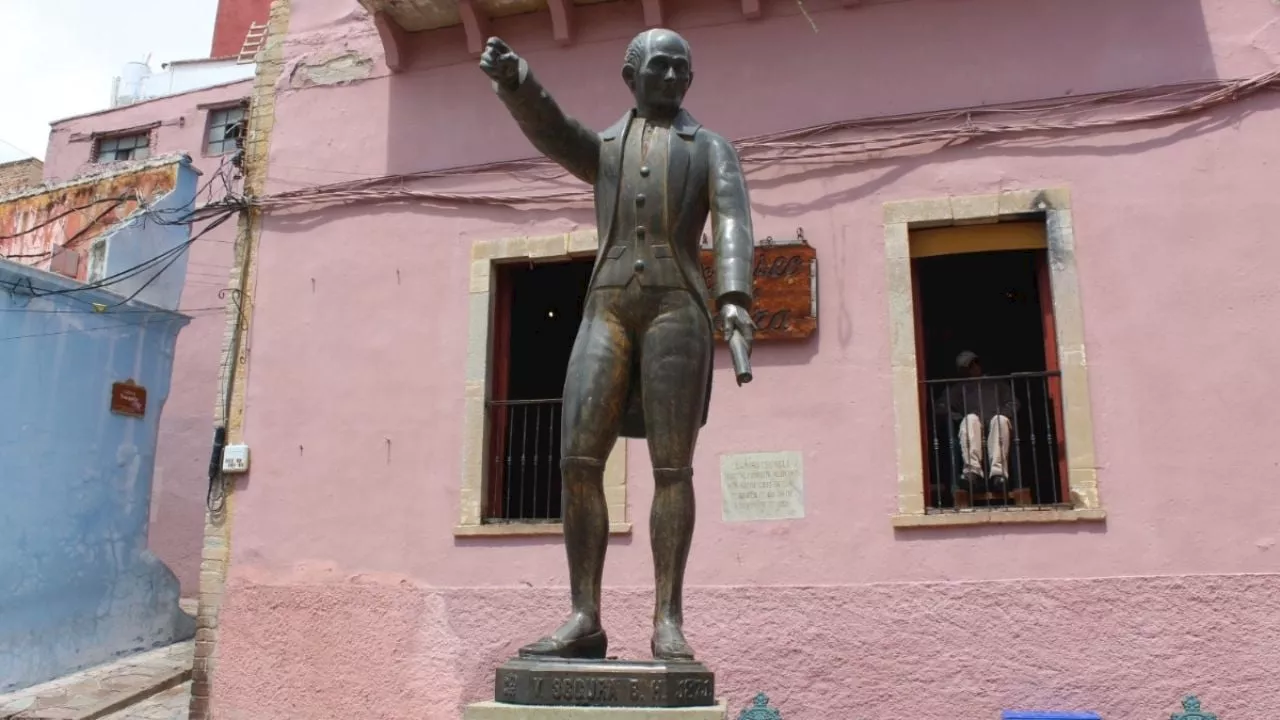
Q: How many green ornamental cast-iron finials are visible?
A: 2